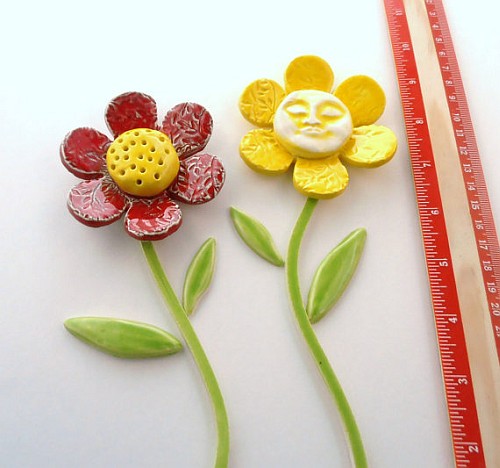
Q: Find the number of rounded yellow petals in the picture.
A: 6